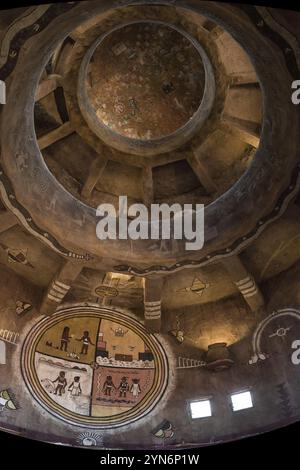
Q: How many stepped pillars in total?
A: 3